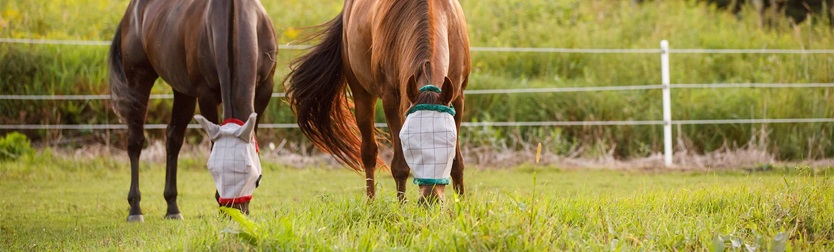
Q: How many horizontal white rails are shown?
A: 3